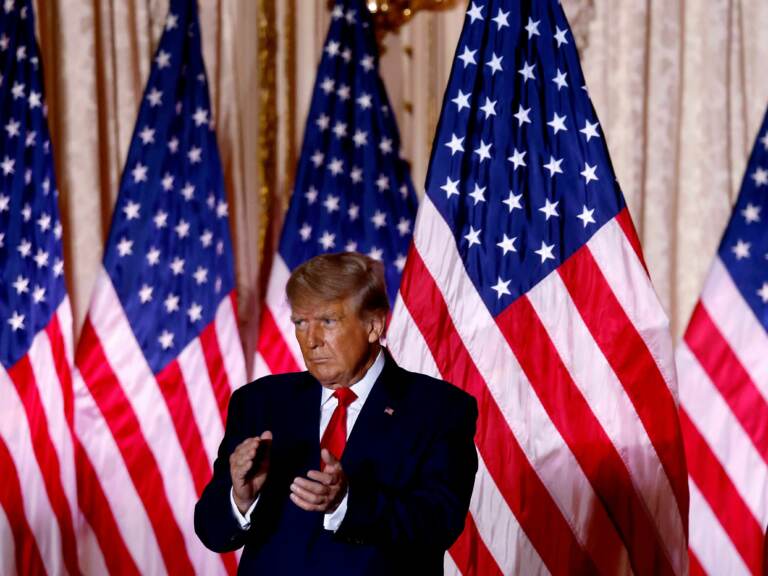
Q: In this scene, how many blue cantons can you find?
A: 5